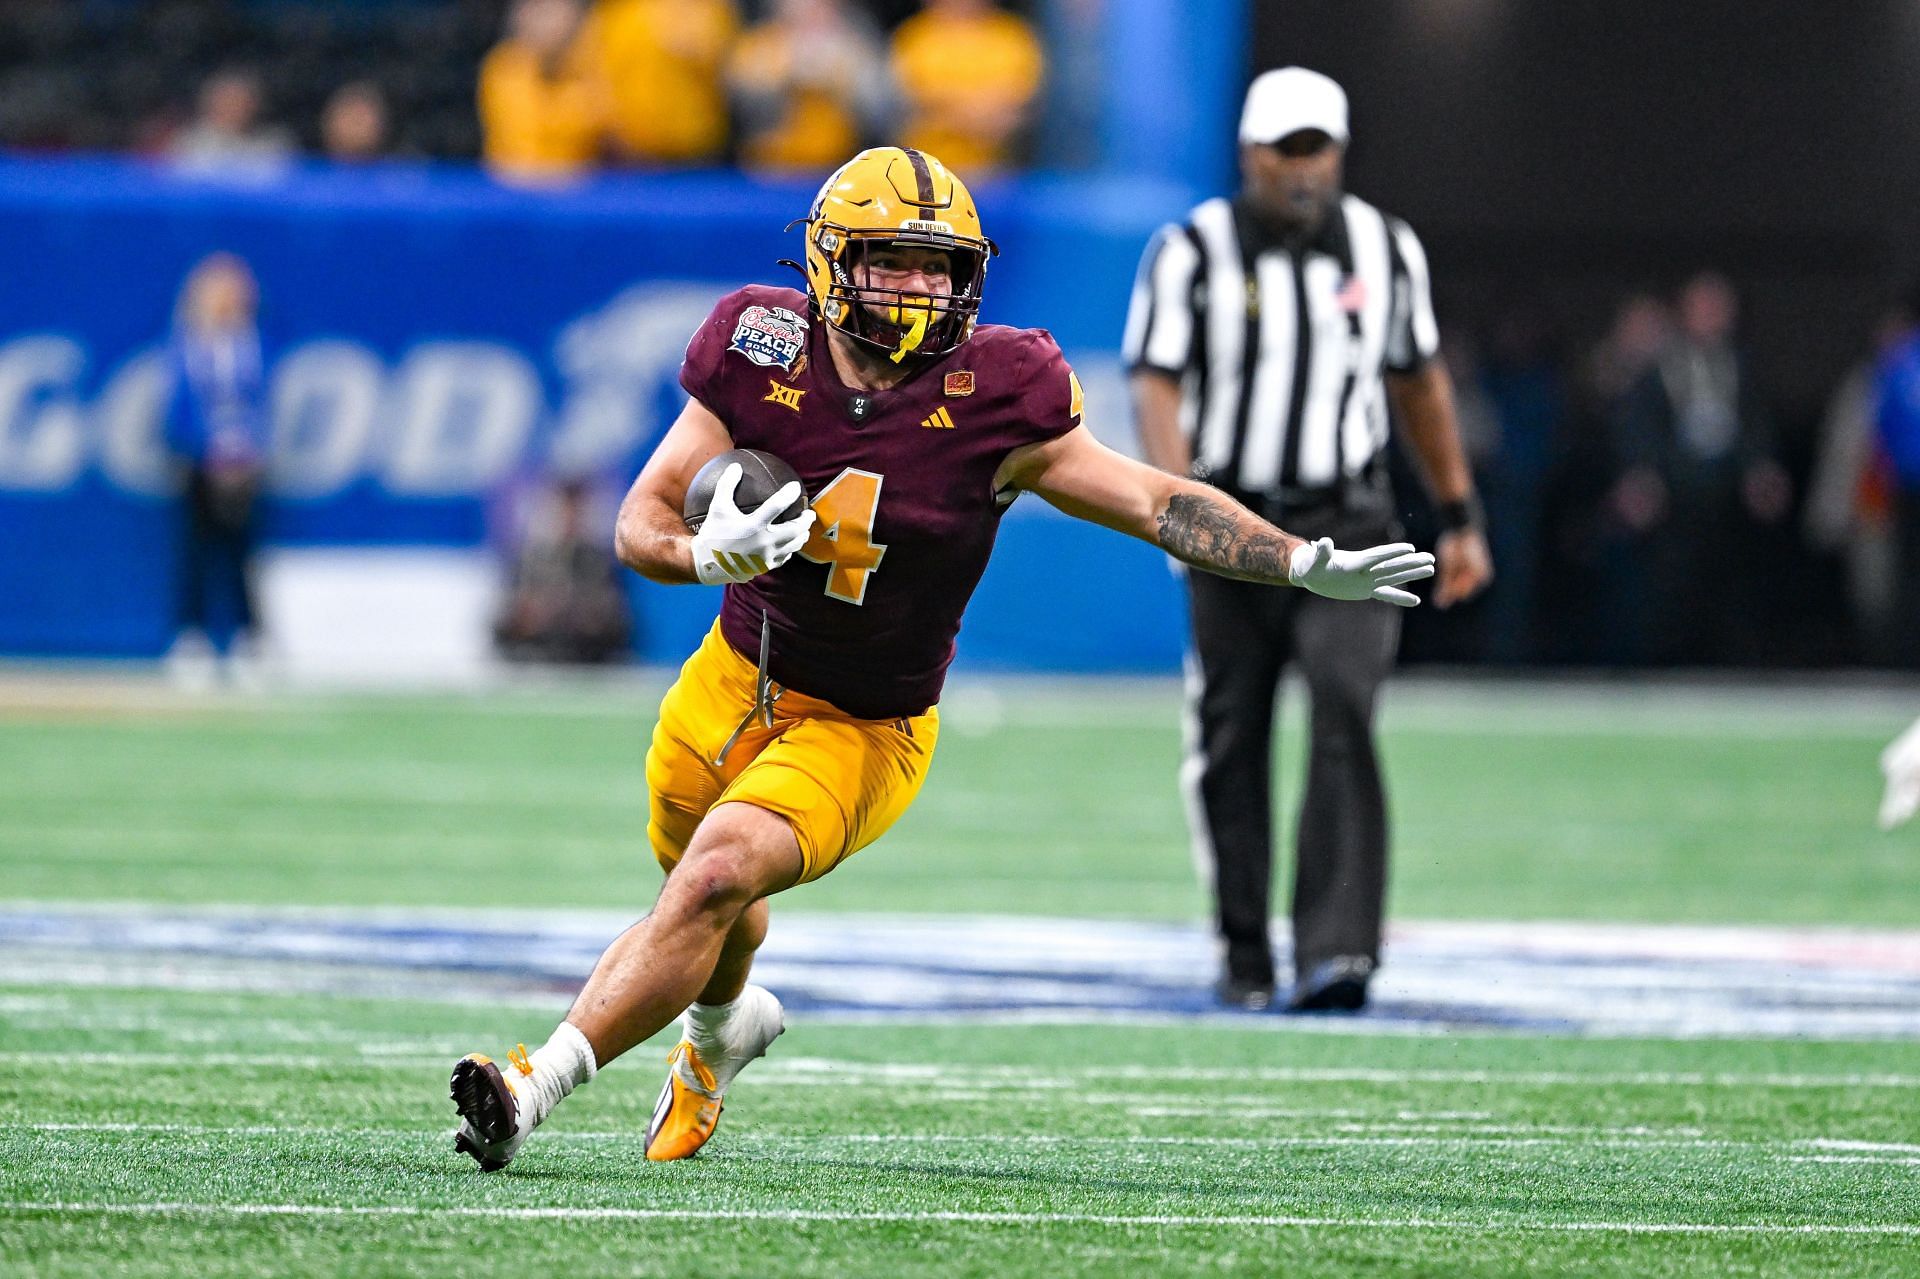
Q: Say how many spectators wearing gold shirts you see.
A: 4